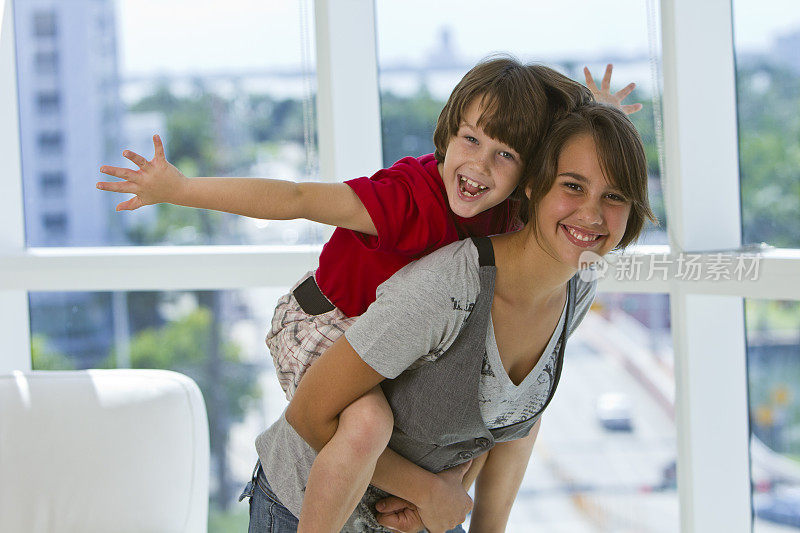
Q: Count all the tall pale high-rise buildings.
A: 1